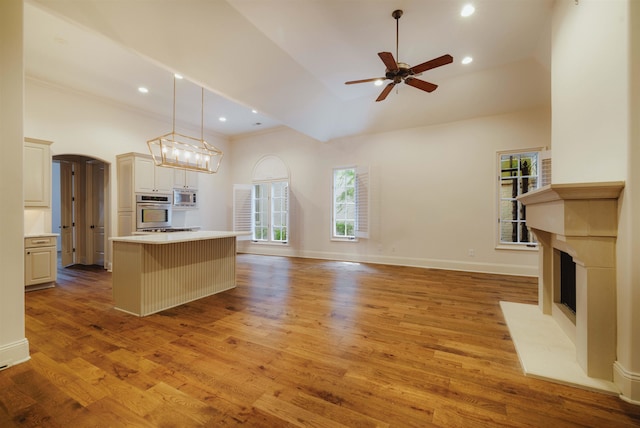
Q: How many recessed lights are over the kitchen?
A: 4